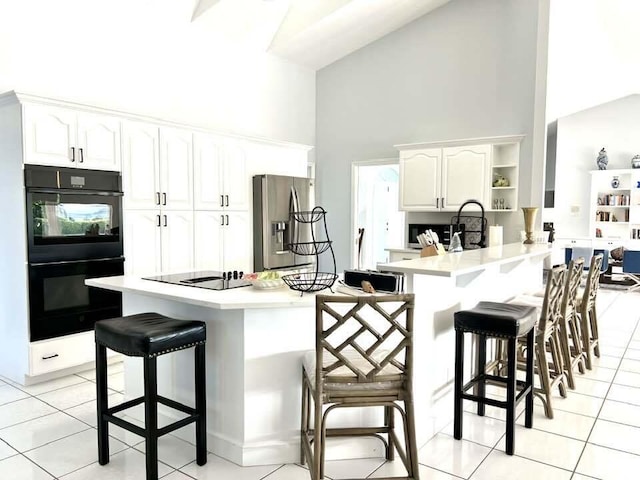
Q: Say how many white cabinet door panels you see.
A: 12